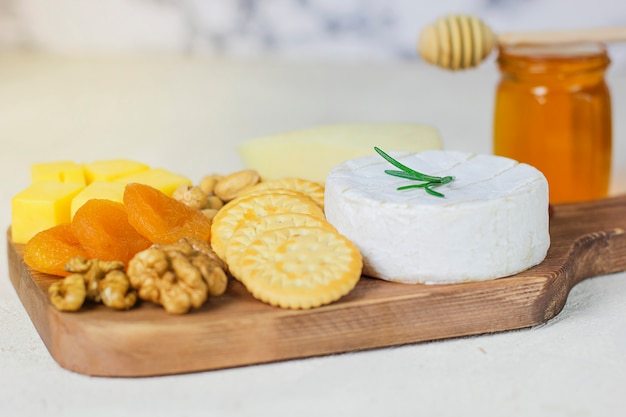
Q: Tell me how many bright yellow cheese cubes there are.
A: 5